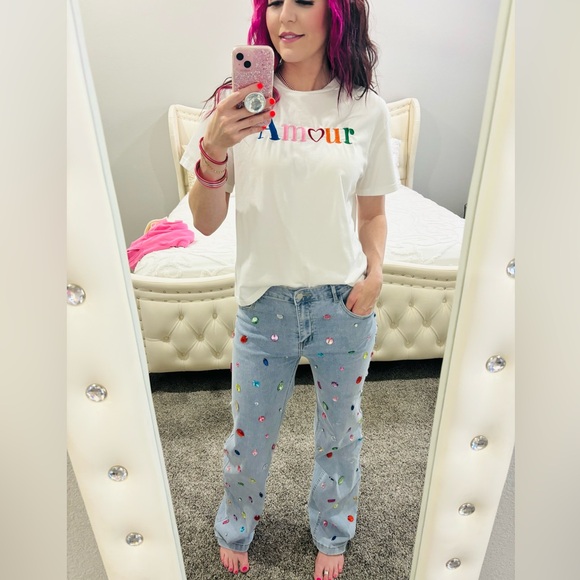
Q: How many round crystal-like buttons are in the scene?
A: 9